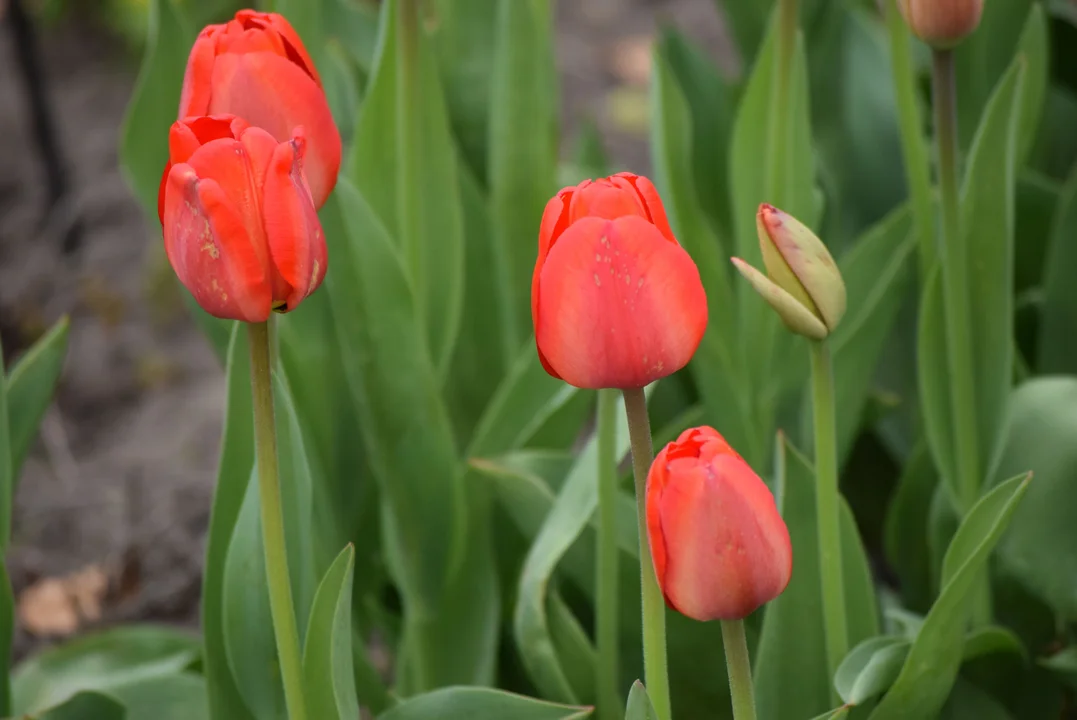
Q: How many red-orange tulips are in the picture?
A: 4